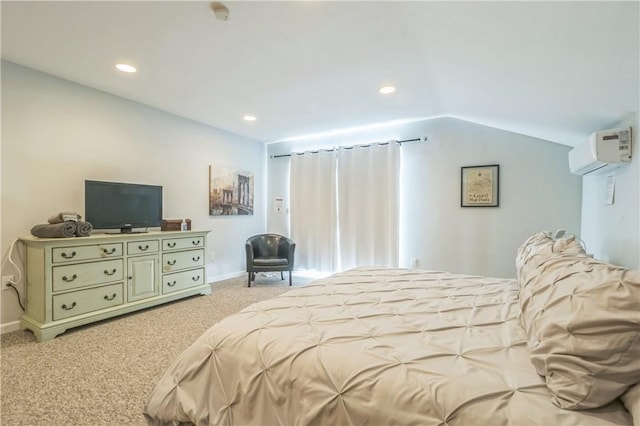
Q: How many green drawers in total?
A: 7